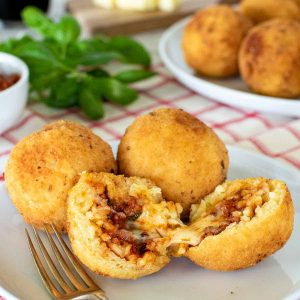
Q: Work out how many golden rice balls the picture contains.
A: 6